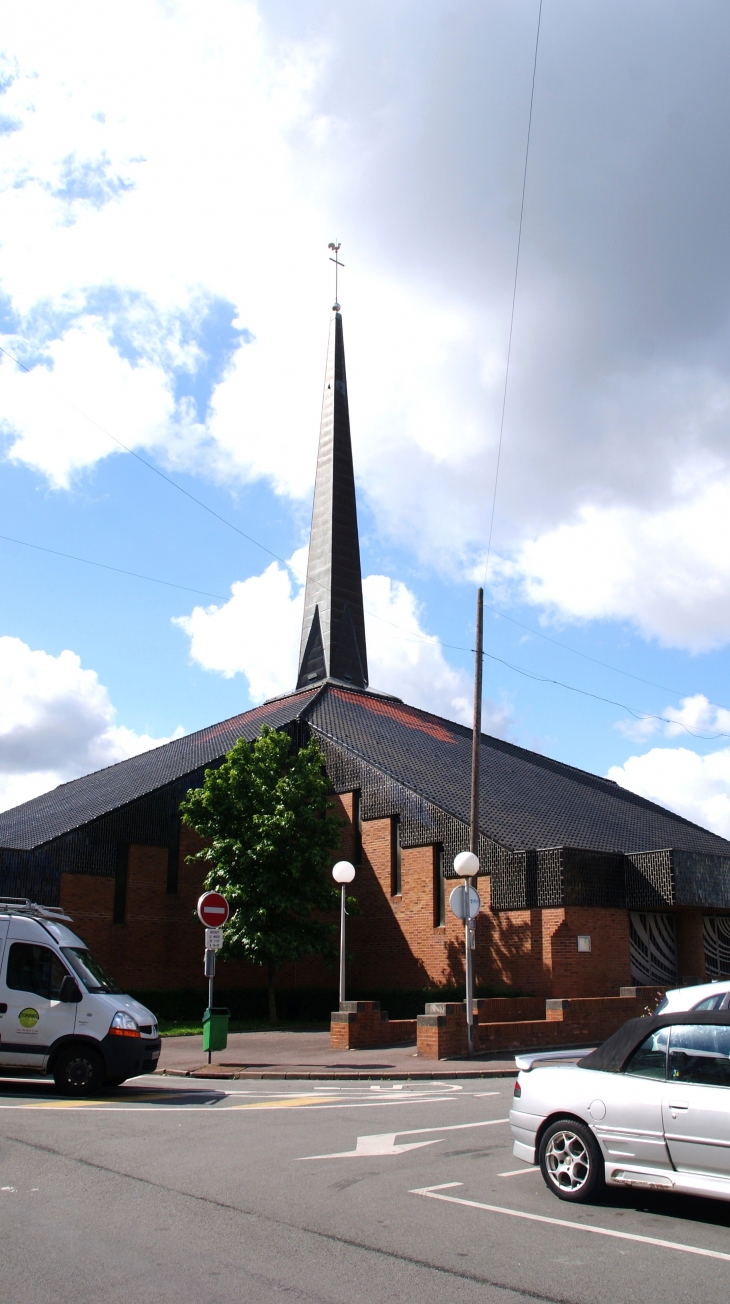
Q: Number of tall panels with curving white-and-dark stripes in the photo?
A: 2